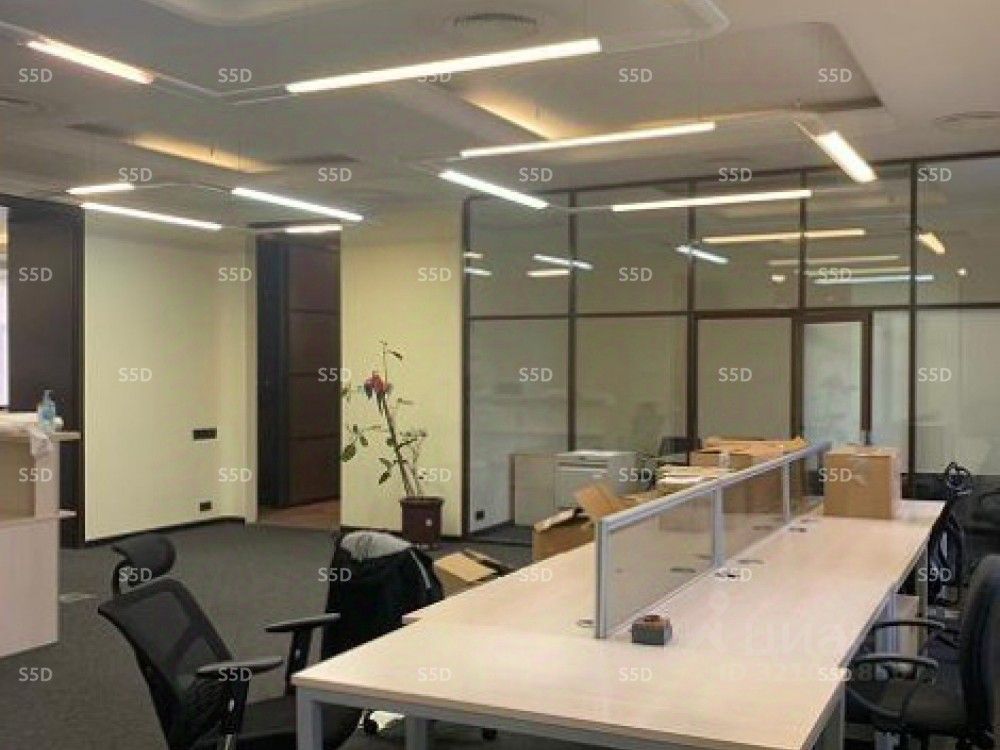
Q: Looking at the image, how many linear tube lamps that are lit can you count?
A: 10